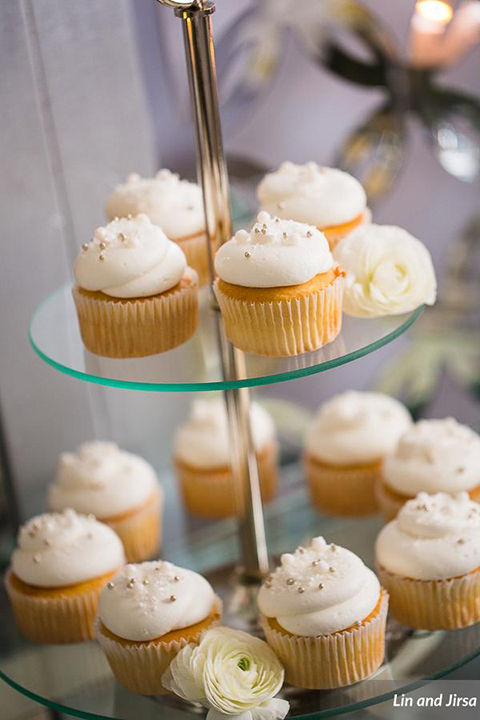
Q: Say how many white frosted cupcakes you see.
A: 12